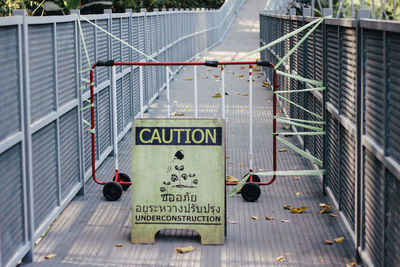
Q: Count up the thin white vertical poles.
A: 6